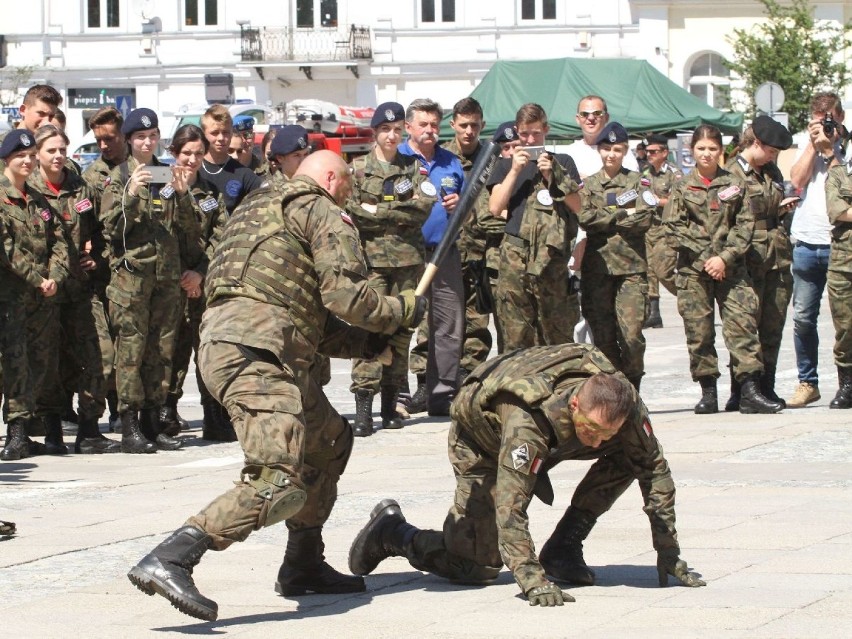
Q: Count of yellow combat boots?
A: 0